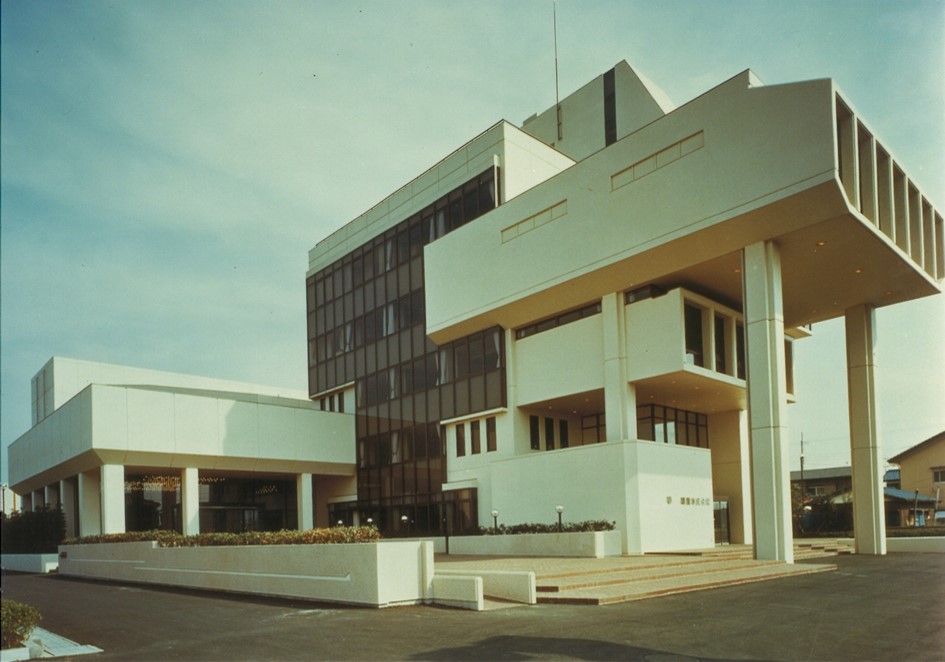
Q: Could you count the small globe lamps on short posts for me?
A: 5